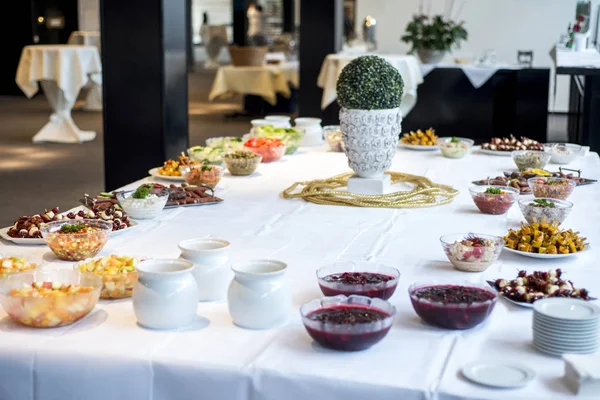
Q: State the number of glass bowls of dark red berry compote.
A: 3